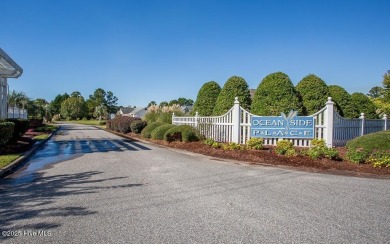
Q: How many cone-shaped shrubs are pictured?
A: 6